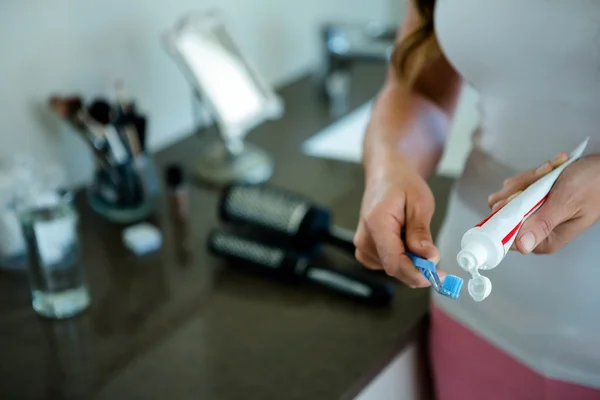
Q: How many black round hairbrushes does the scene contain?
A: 2